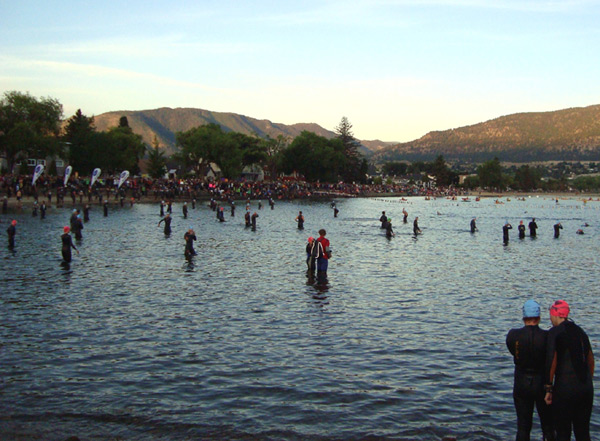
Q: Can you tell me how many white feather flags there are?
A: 4